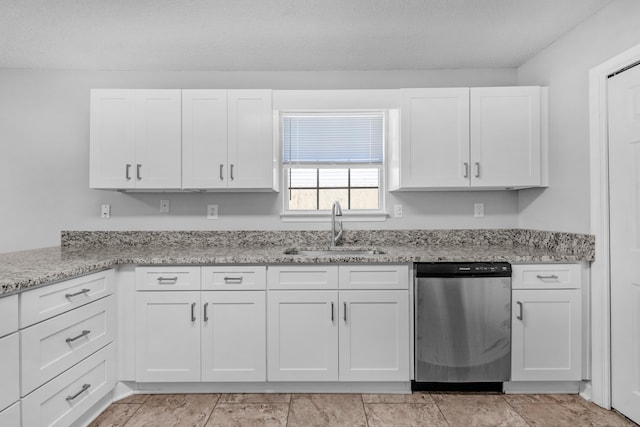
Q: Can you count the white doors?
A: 12